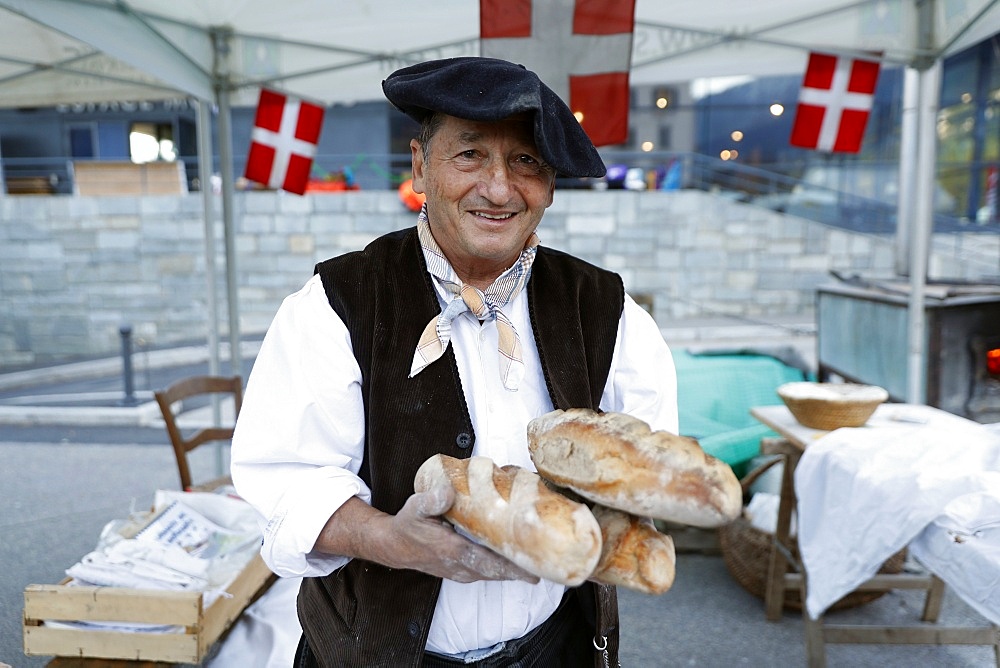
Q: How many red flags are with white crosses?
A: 3